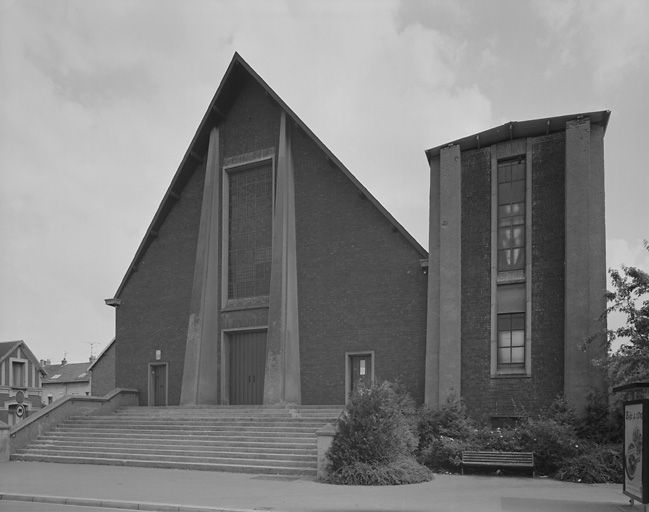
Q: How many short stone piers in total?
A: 2